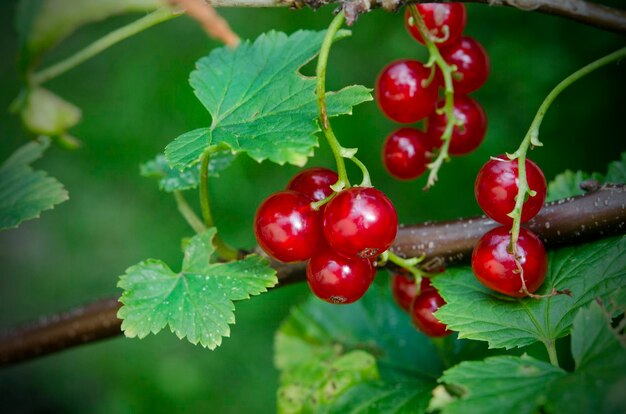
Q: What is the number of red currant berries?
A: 13